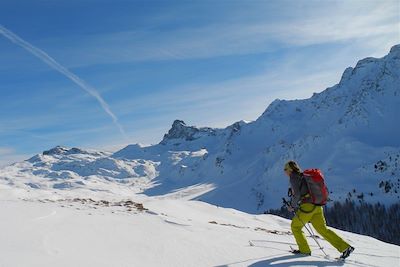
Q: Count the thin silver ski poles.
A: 2